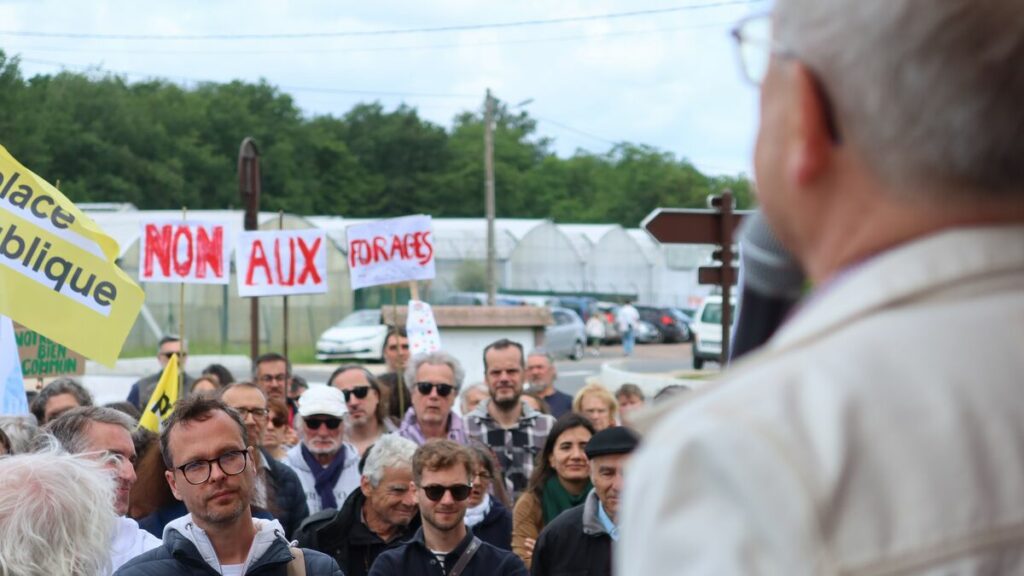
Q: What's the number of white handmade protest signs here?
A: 3